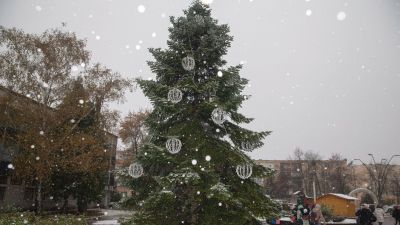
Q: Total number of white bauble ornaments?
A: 7